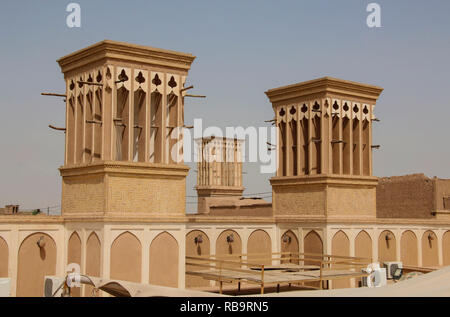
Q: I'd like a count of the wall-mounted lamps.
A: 6